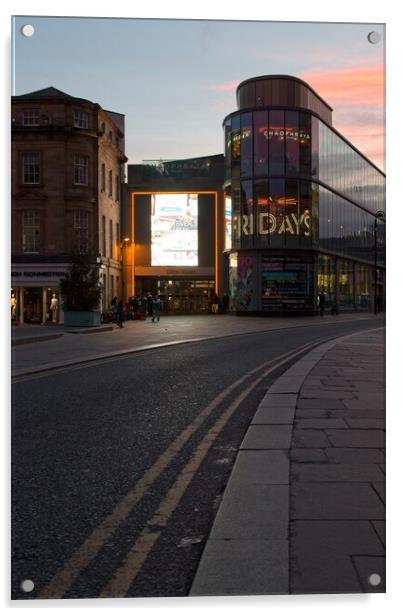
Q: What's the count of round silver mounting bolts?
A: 4